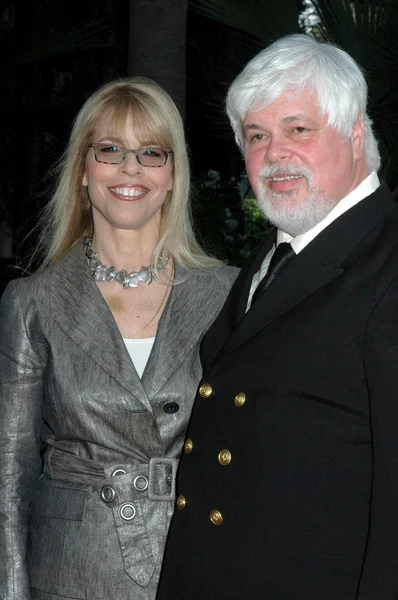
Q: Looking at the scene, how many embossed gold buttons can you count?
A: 6